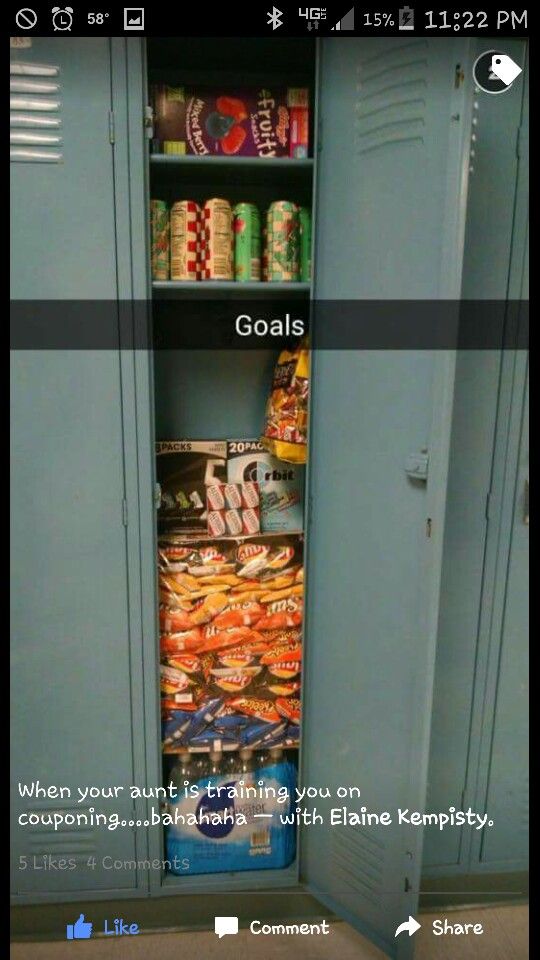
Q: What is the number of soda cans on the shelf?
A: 6